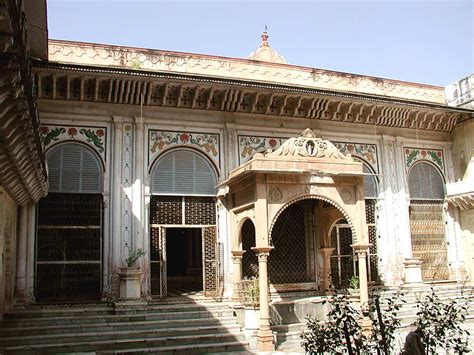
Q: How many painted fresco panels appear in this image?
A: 5